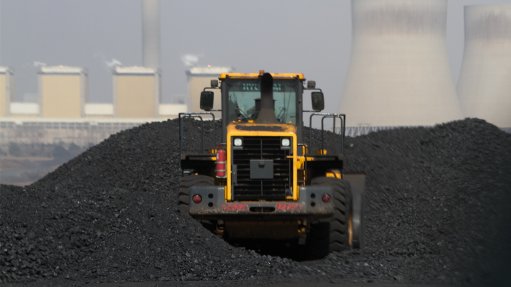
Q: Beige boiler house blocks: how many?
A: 4